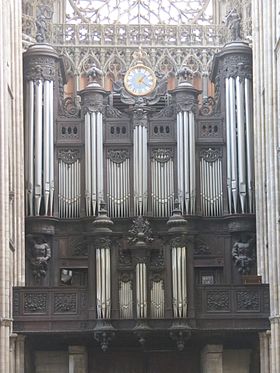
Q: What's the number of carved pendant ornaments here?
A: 3